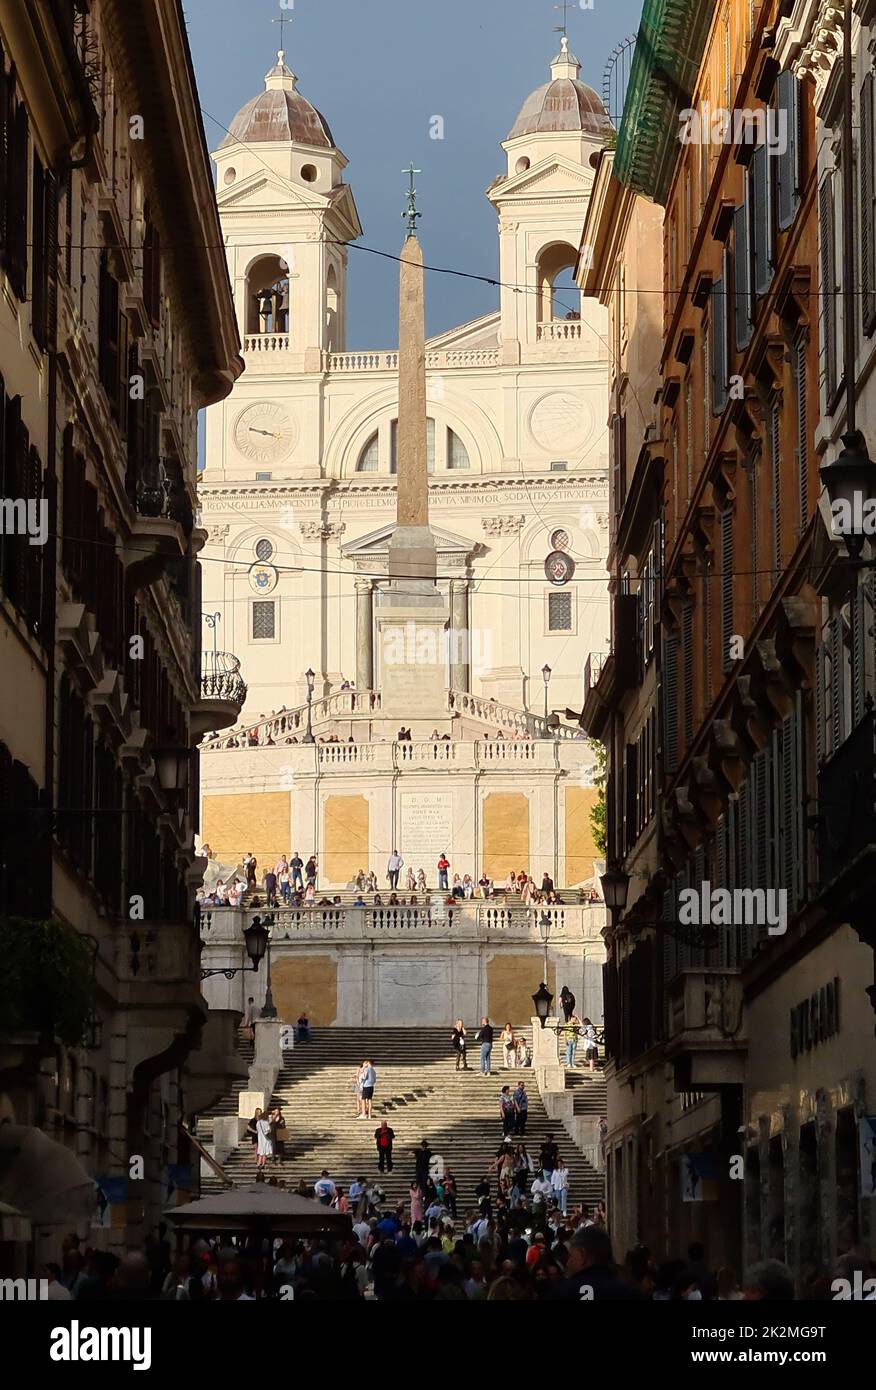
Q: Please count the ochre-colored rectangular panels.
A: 6